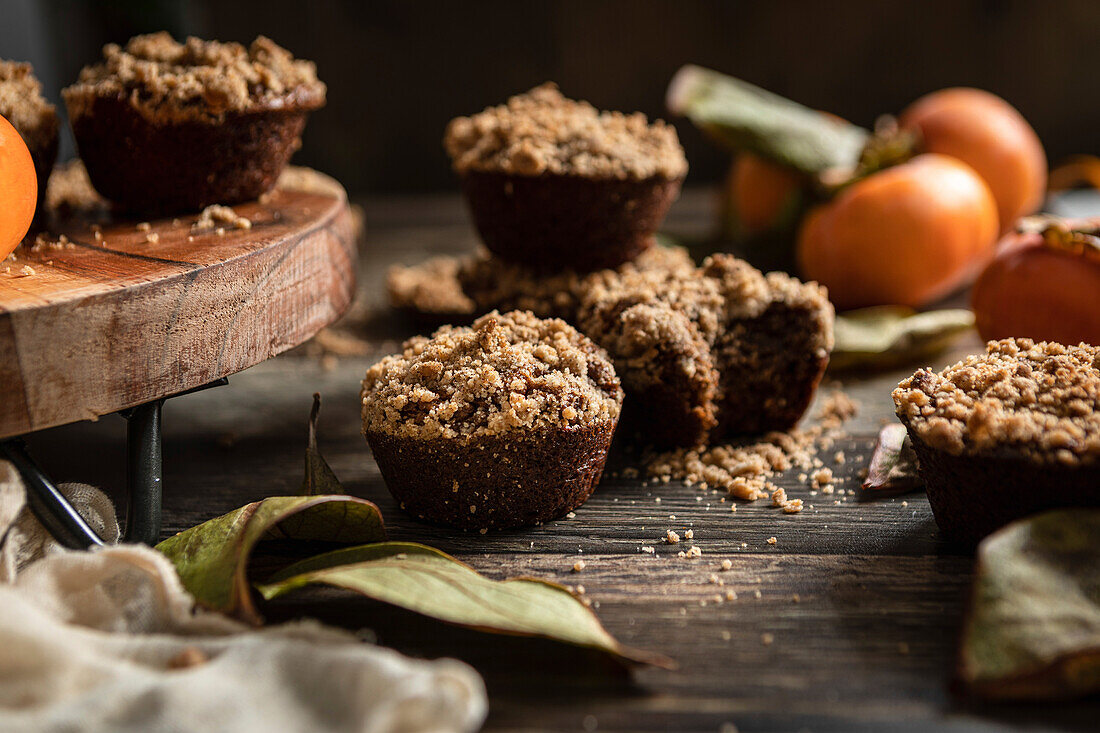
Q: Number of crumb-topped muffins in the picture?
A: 6